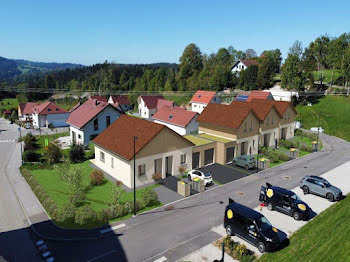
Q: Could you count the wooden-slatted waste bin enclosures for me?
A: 5